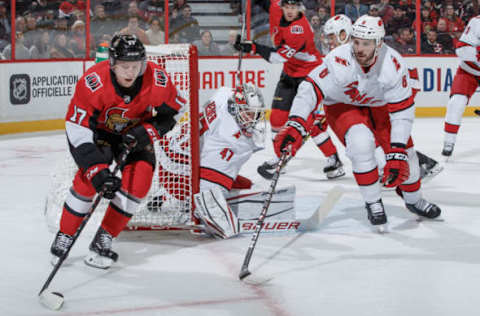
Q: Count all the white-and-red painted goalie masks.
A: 1